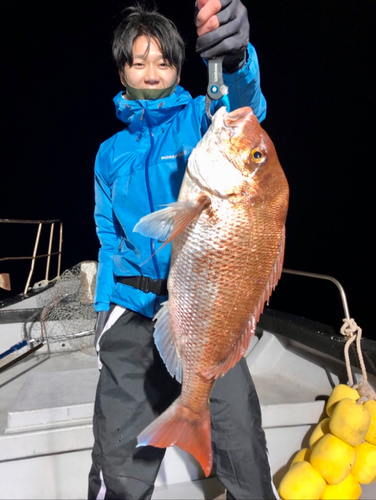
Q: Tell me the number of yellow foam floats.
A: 9